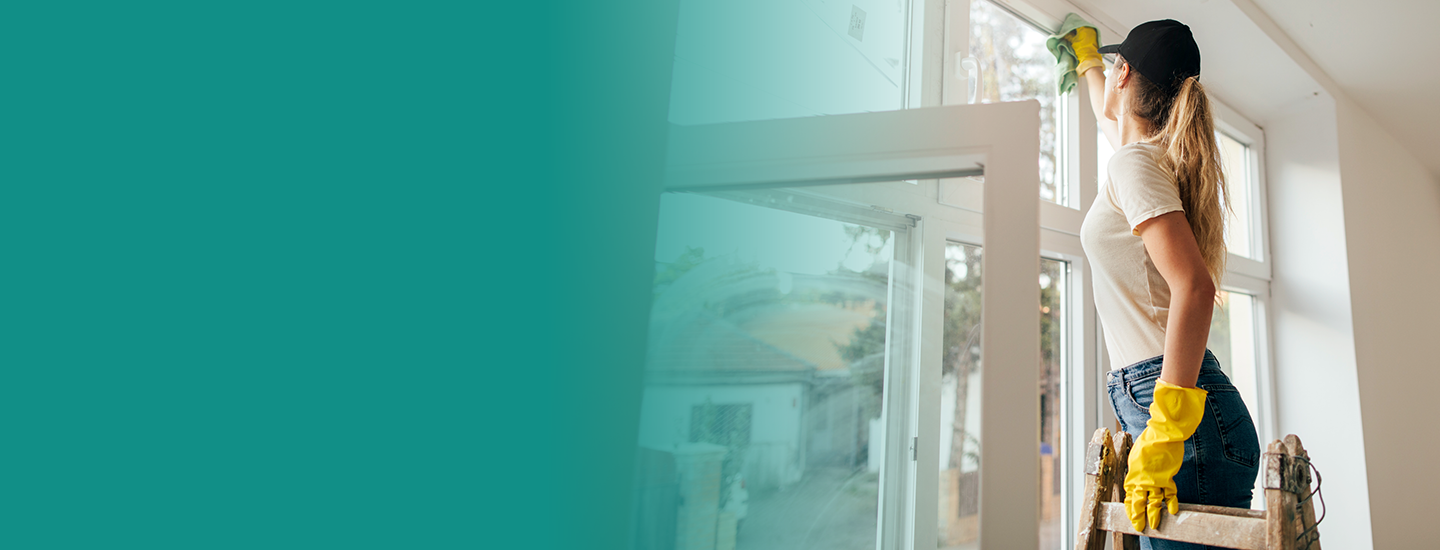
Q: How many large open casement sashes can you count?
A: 1